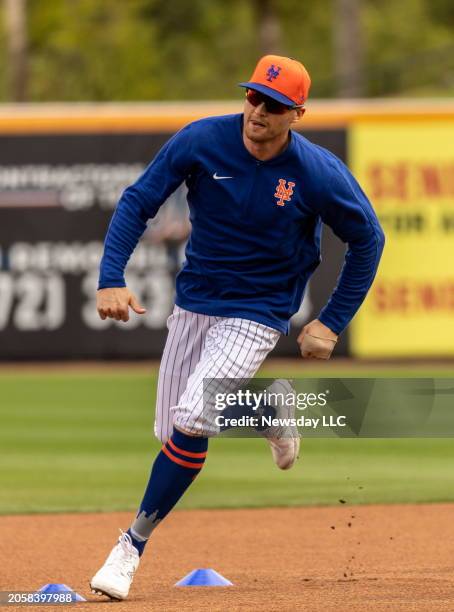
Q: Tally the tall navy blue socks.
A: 2